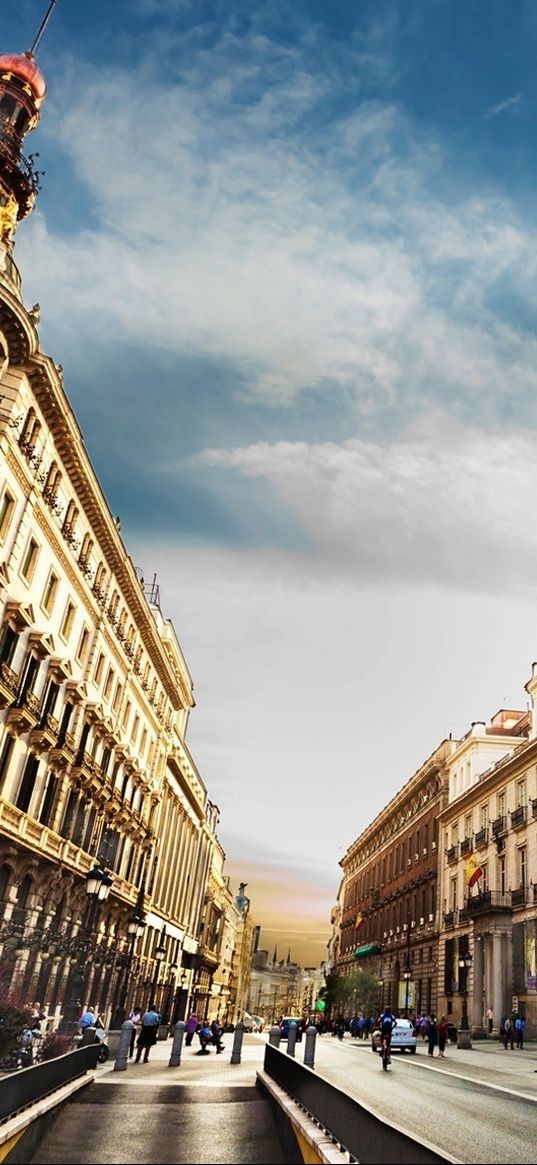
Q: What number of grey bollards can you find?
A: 6